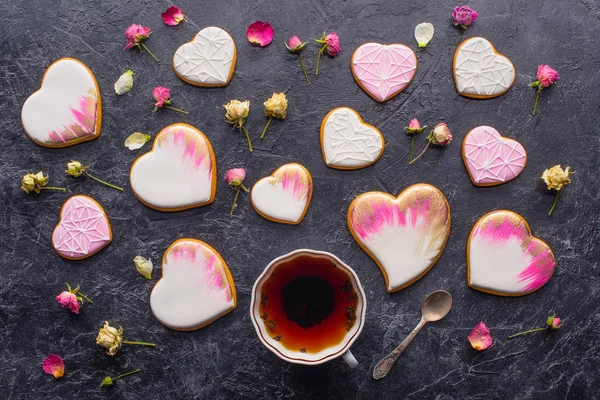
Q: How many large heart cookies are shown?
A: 5